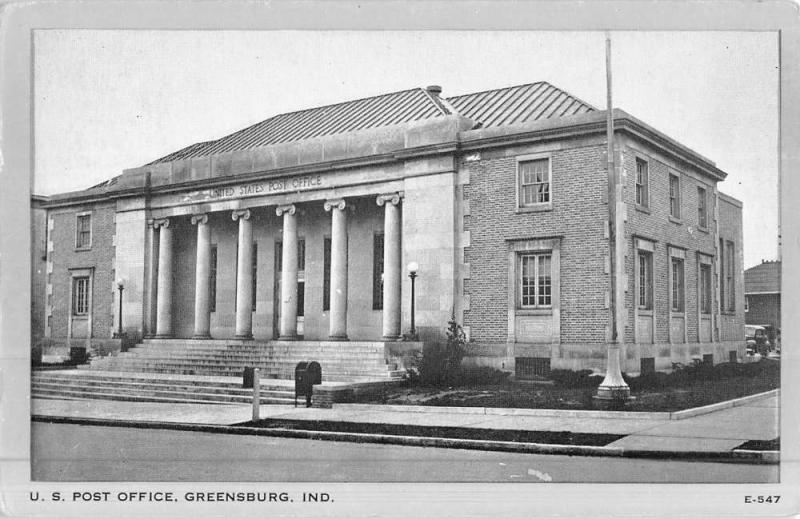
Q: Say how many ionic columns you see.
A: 6